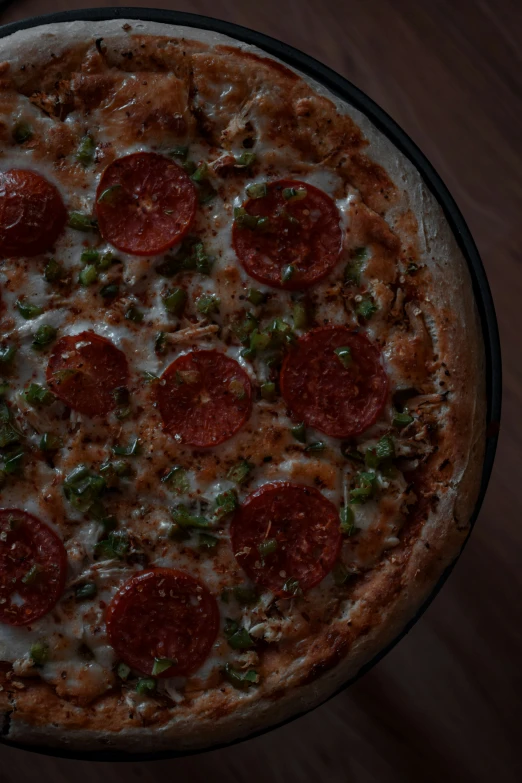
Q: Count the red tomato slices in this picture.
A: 9